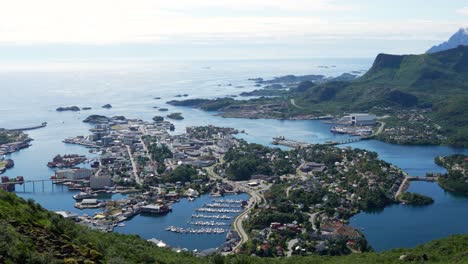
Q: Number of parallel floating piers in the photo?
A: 6